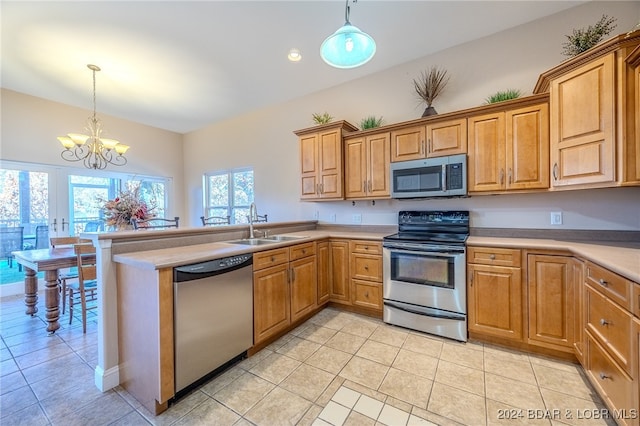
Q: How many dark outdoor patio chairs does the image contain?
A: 2